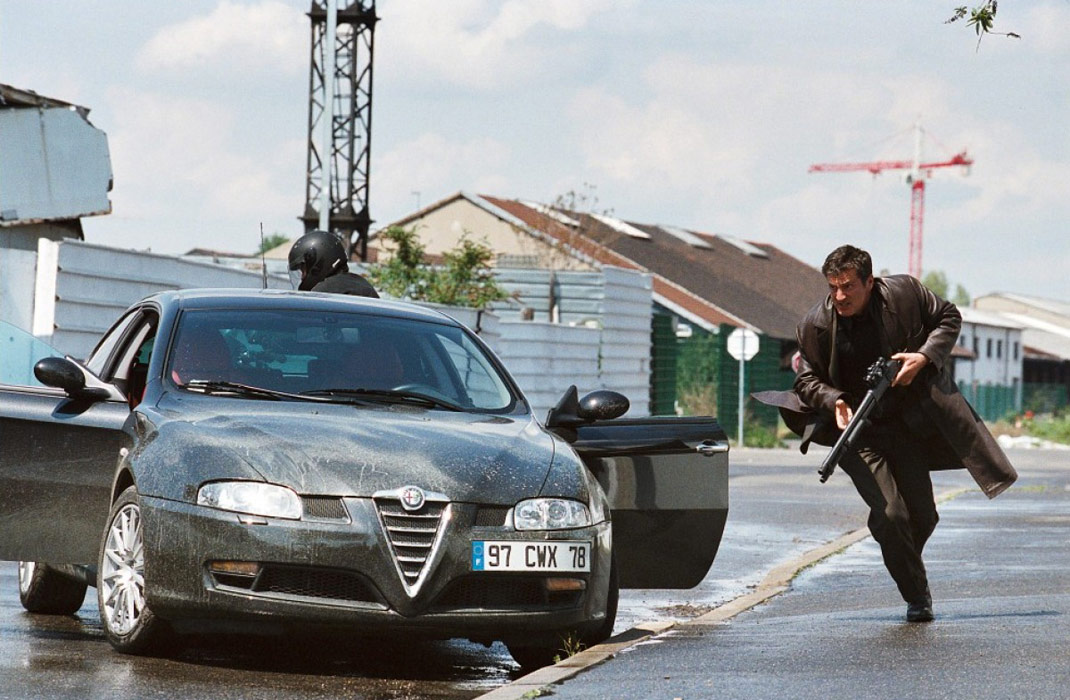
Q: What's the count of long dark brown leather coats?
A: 1